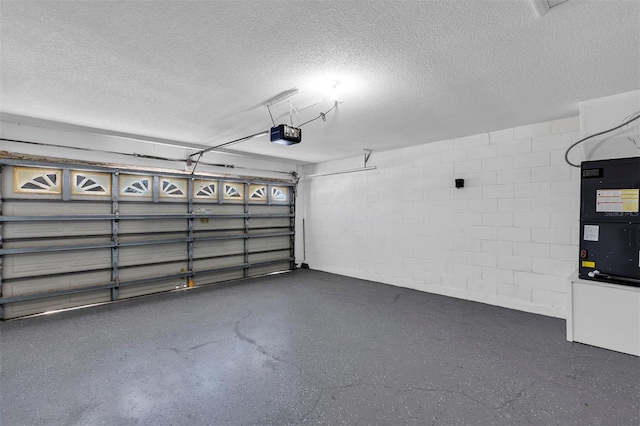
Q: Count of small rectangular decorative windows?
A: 8